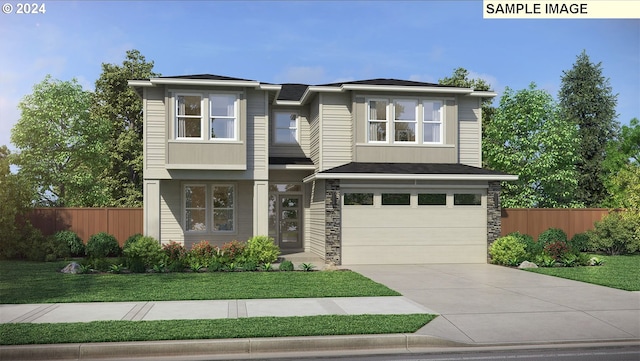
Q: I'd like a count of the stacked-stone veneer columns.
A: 2